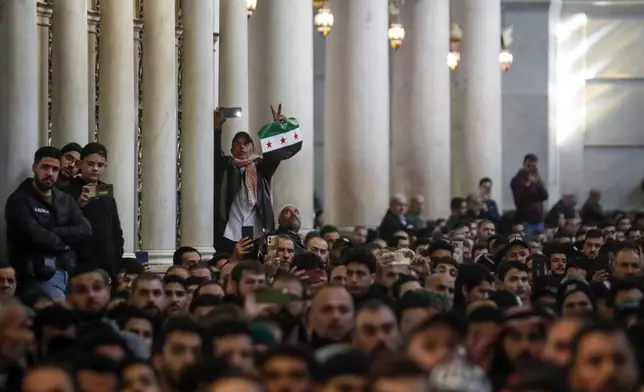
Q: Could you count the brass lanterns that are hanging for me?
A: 5